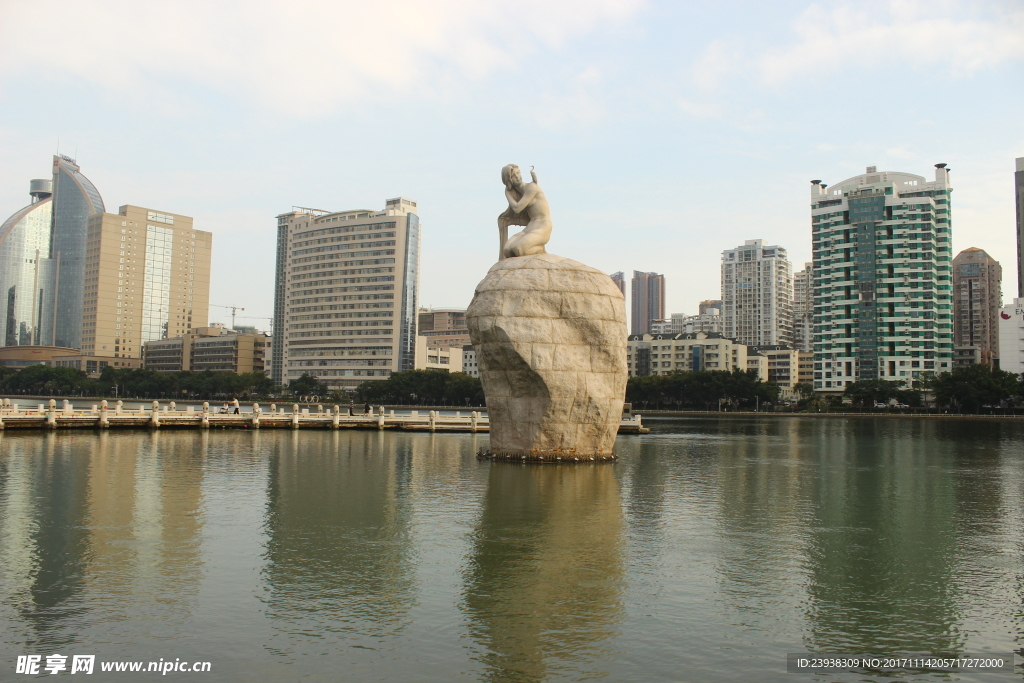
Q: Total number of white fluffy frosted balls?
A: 0